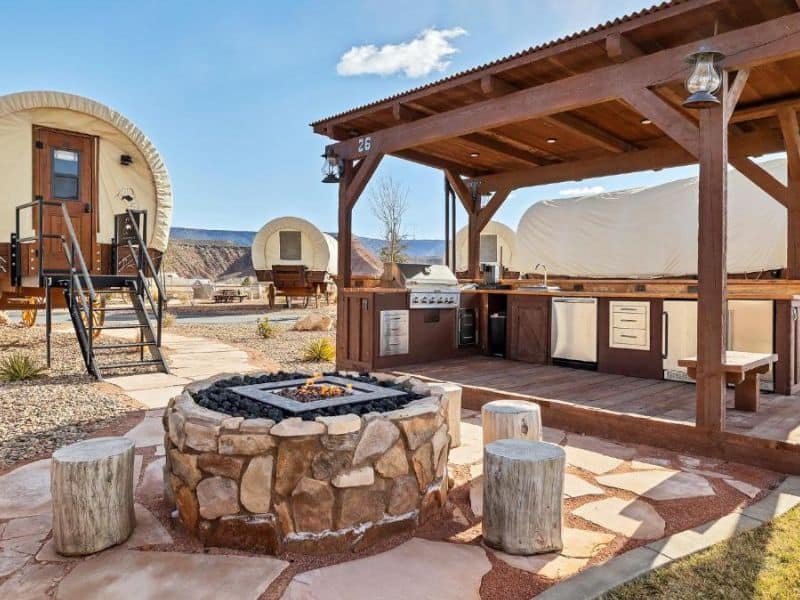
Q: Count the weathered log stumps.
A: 4